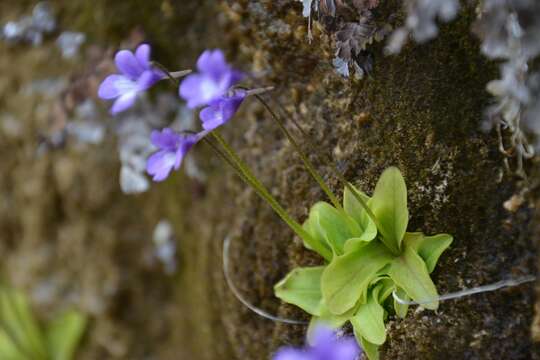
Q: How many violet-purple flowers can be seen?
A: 5